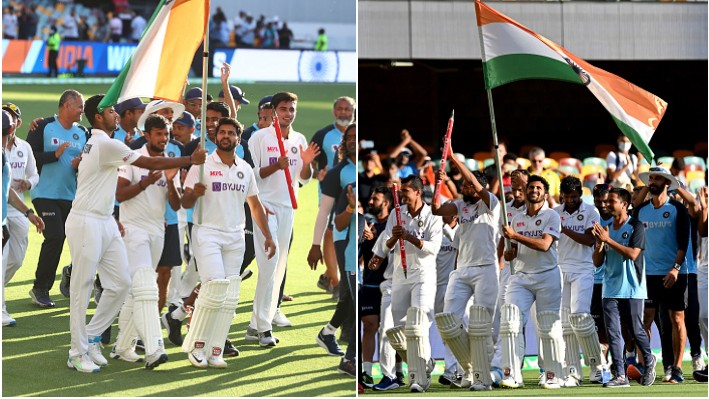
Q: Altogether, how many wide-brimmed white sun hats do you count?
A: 2